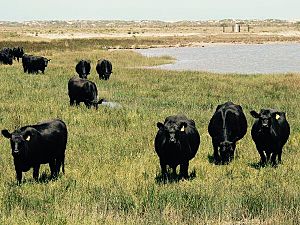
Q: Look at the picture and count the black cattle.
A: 10